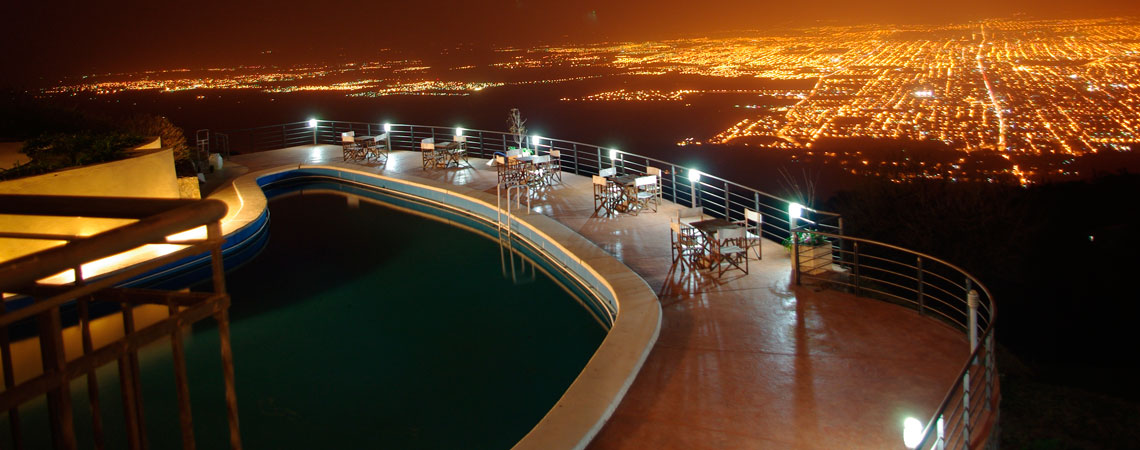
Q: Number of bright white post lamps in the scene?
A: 8